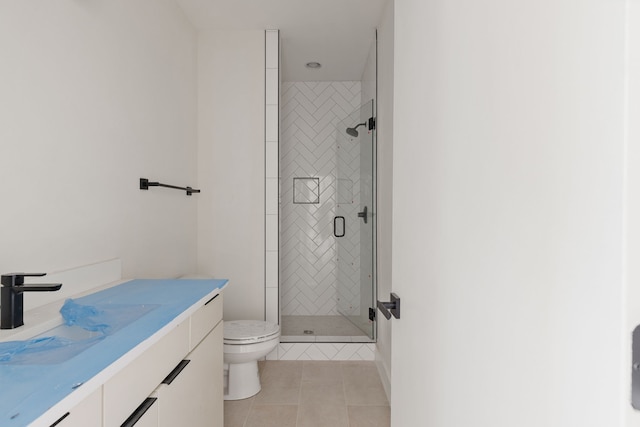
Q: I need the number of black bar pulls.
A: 4